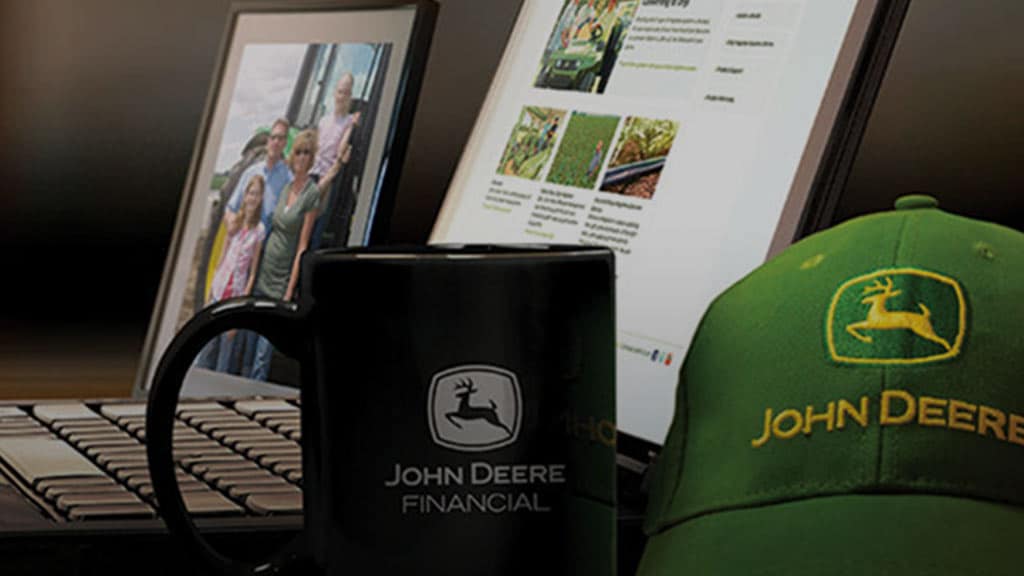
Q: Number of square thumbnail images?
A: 3